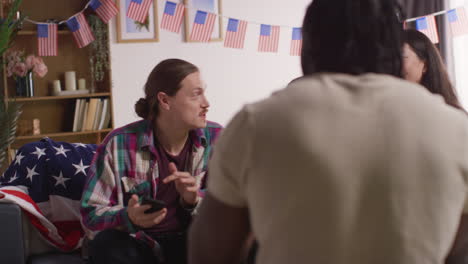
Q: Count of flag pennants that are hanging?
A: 11